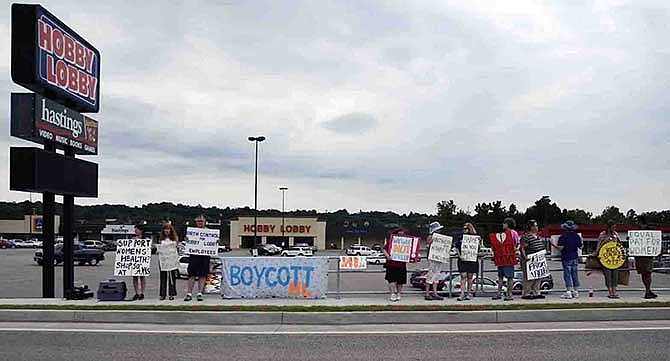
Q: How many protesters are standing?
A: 11